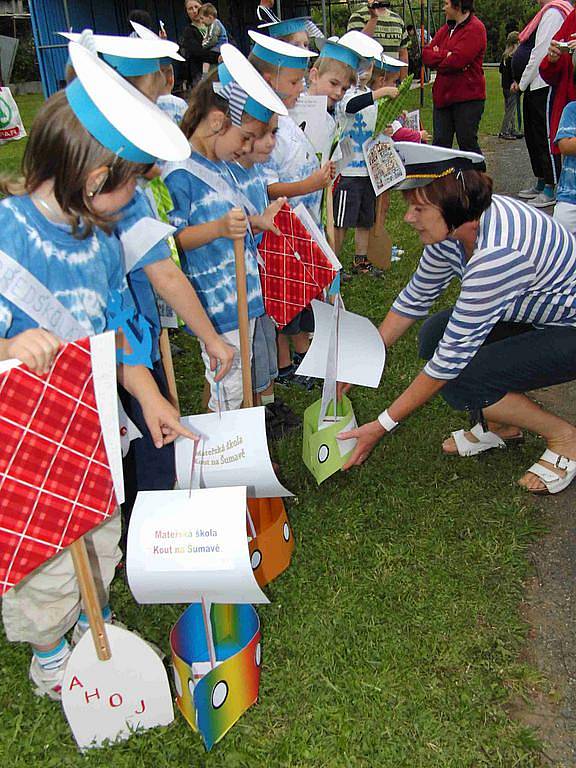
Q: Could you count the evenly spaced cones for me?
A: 0